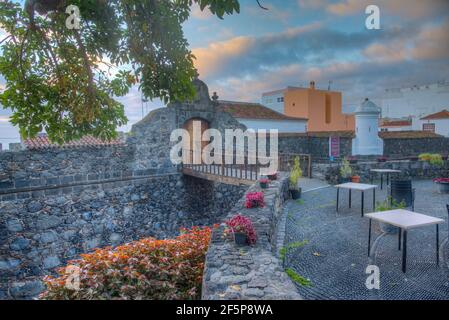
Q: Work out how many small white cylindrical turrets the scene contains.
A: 1